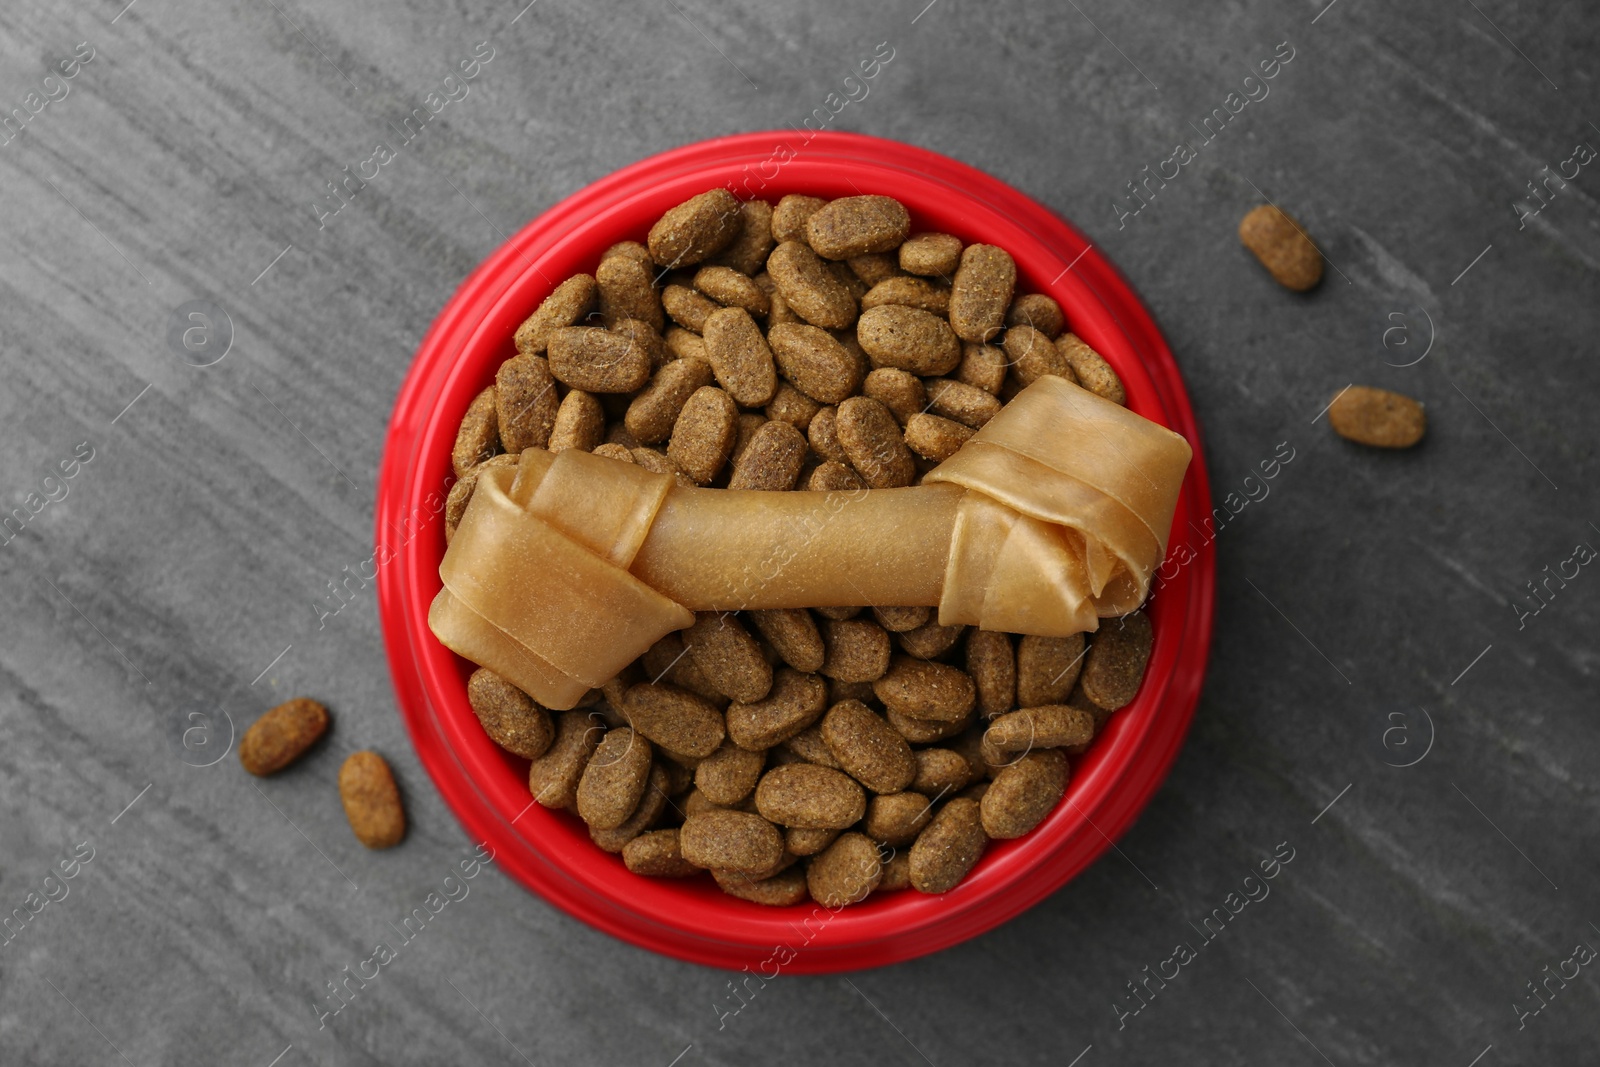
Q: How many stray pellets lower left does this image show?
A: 2